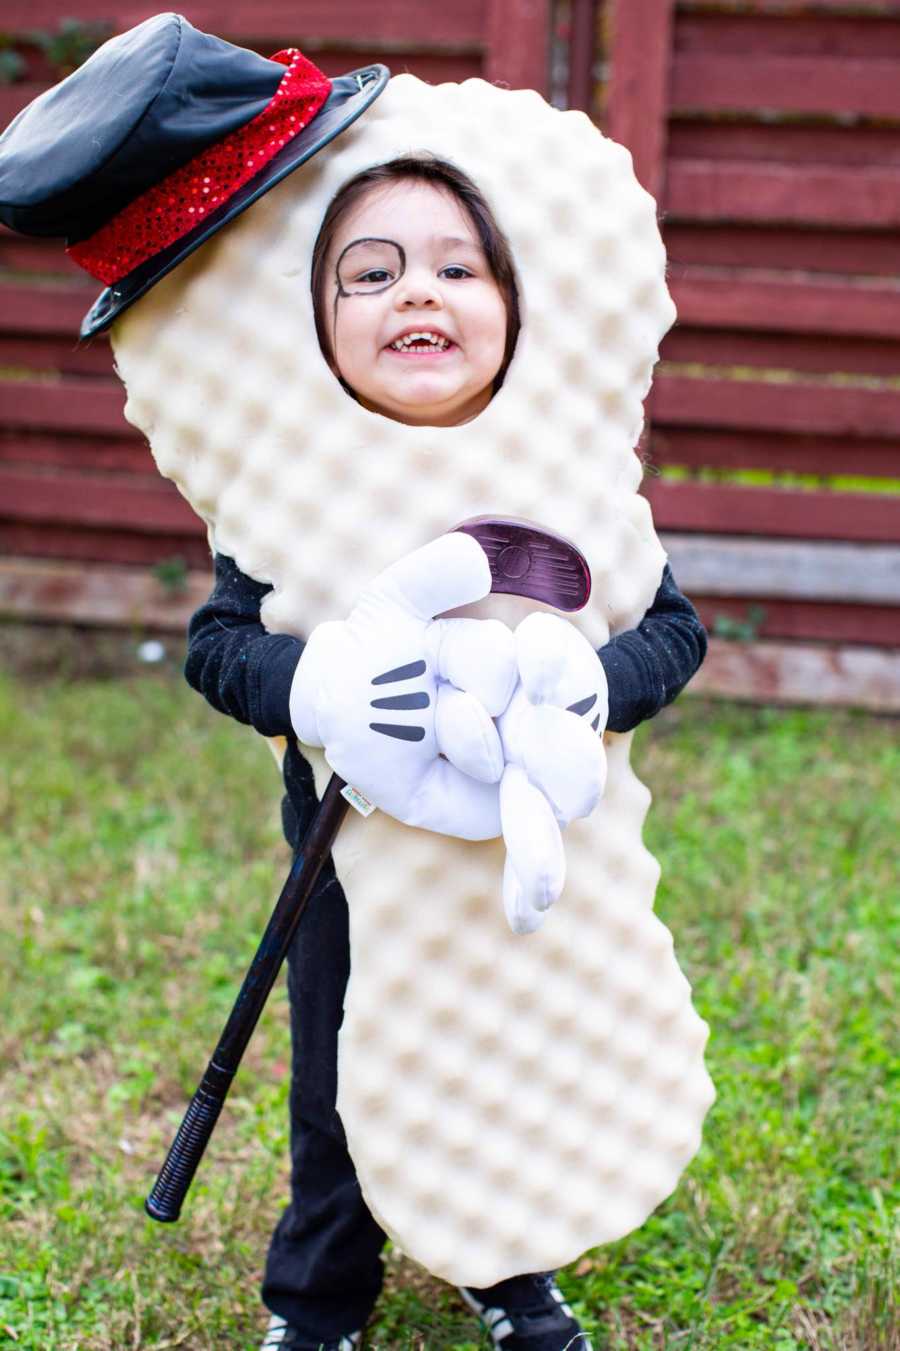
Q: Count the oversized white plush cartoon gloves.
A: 2